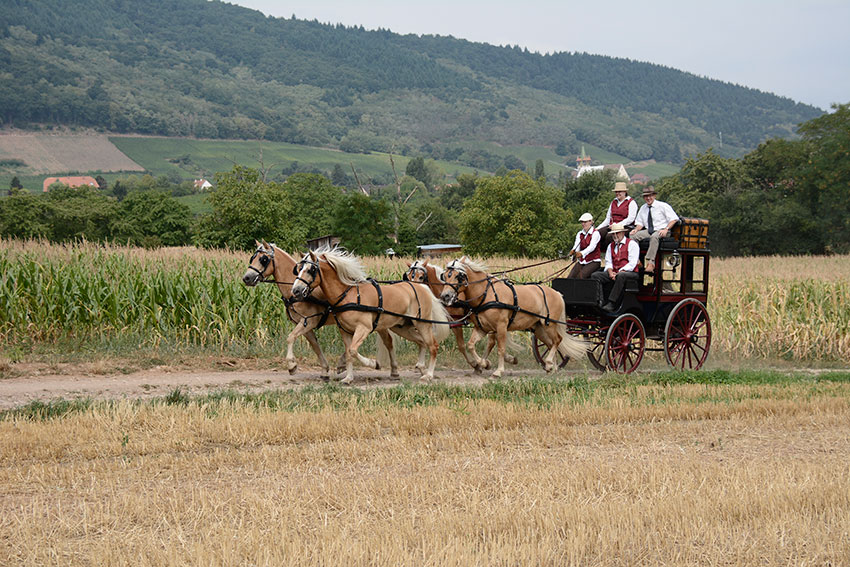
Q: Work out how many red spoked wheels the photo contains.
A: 4